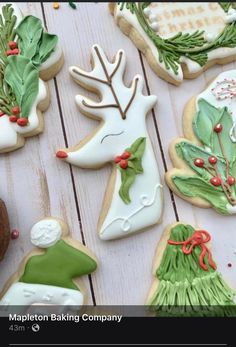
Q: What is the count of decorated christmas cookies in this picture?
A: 6